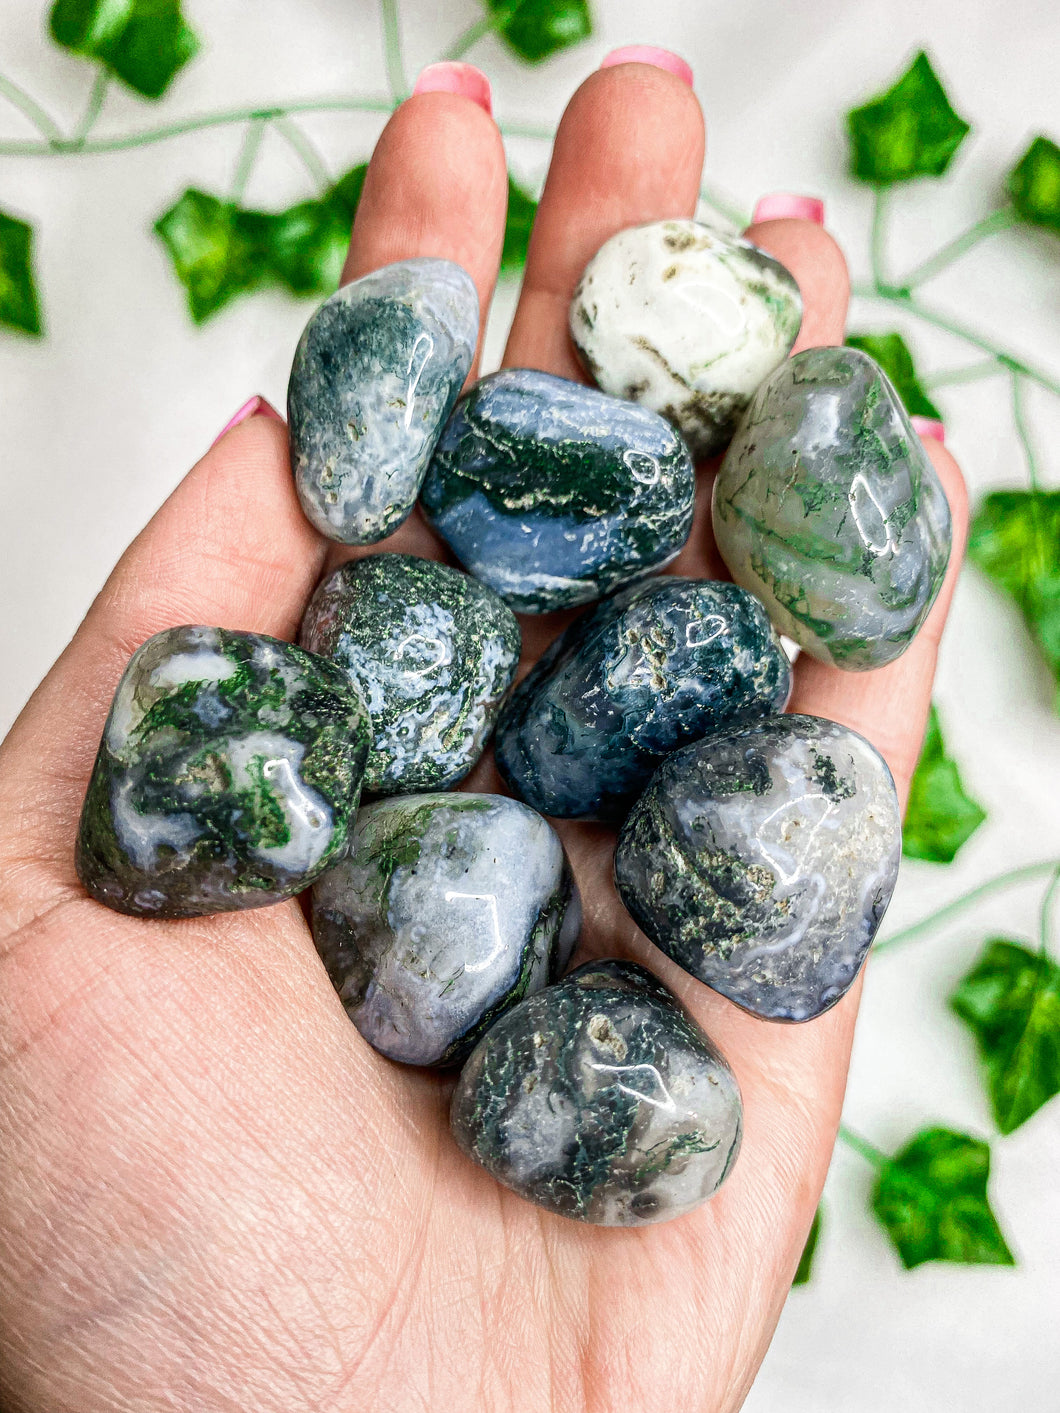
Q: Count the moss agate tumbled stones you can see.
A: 10